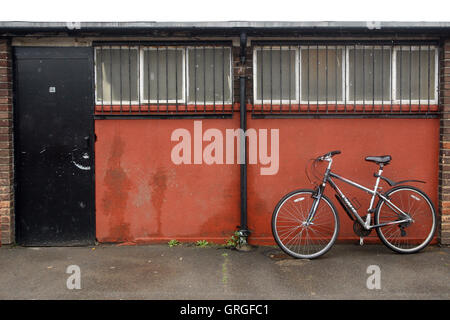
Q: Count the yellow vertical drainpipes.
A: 0